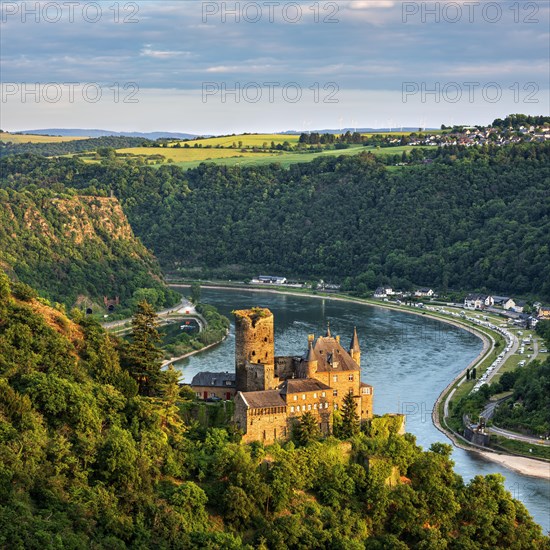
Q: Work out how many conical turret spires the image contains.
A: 3